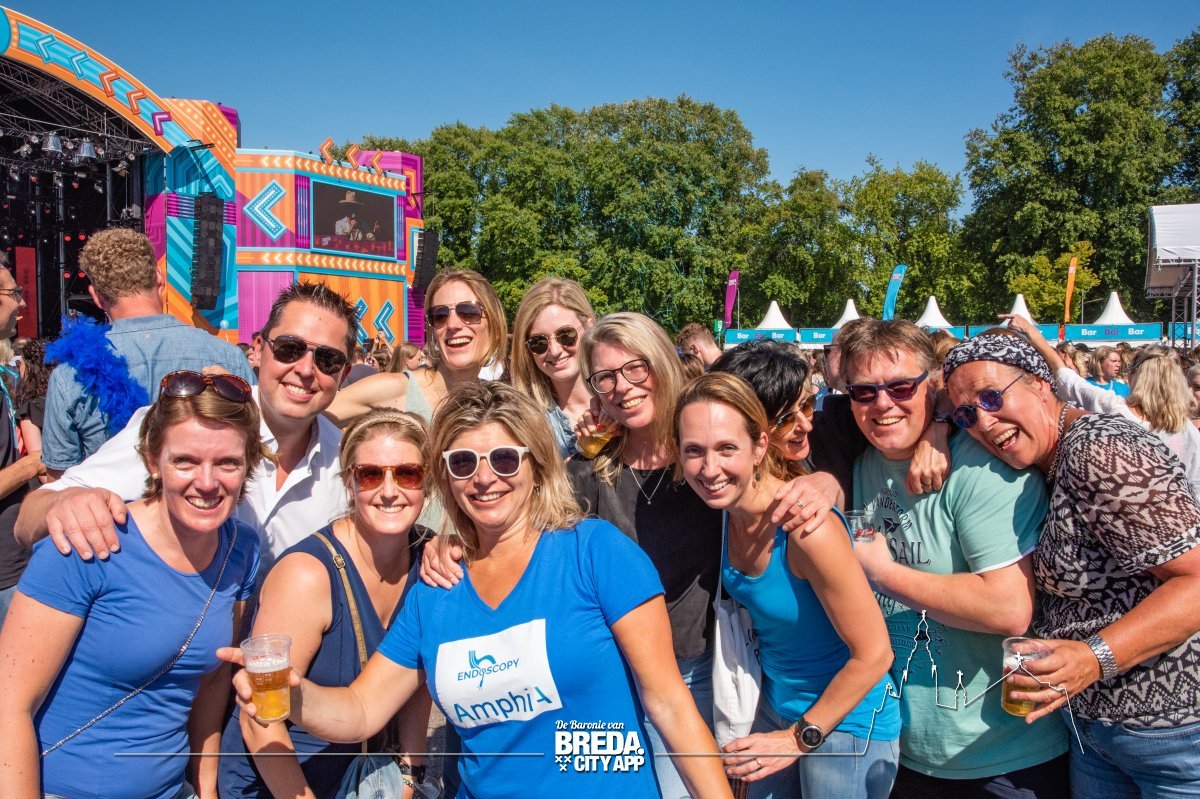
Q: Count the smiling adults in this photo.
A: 11